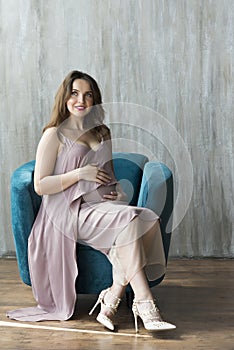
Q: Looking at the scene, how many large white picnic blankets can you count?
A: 0